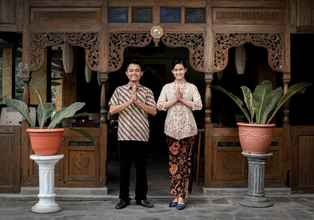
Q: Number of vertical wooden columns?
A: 4